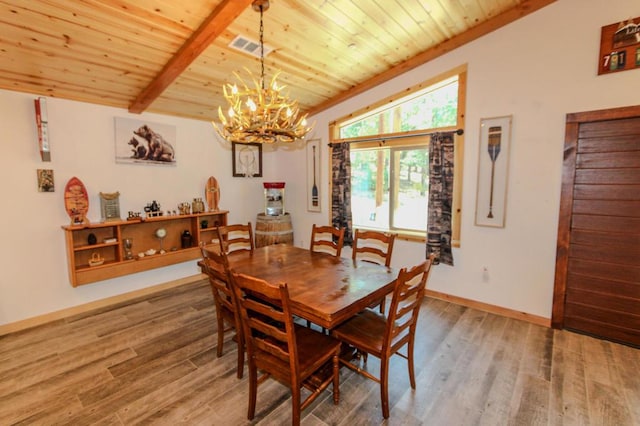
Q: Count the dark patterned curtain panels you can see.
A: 2